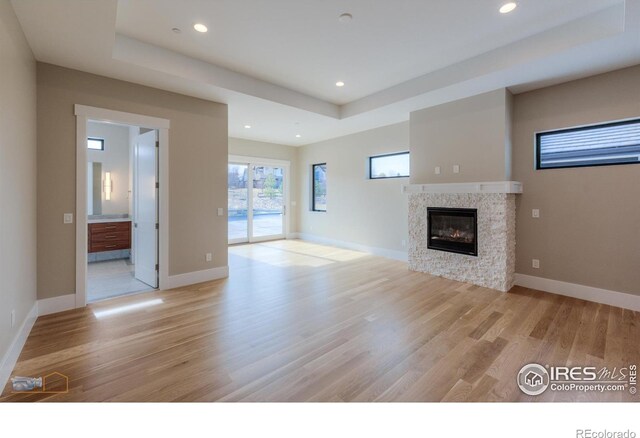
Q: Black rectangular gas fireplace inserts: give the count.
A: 1